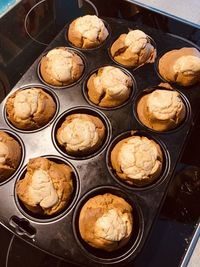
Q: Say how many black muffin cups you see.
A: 12